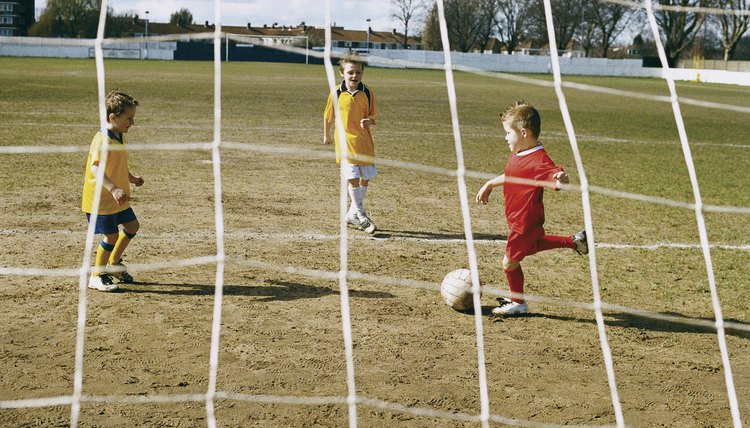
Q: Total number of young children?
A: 3